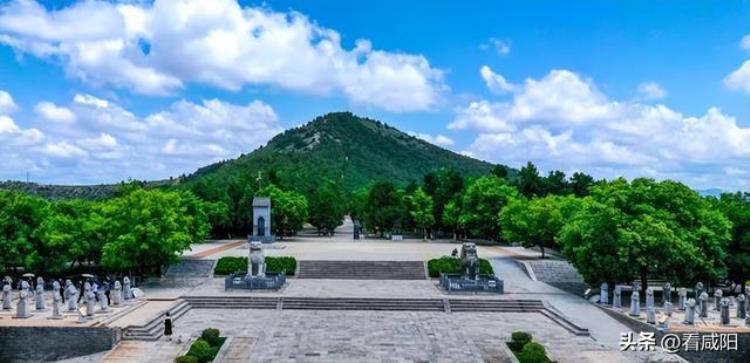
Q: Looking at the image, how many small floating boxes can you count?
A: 0